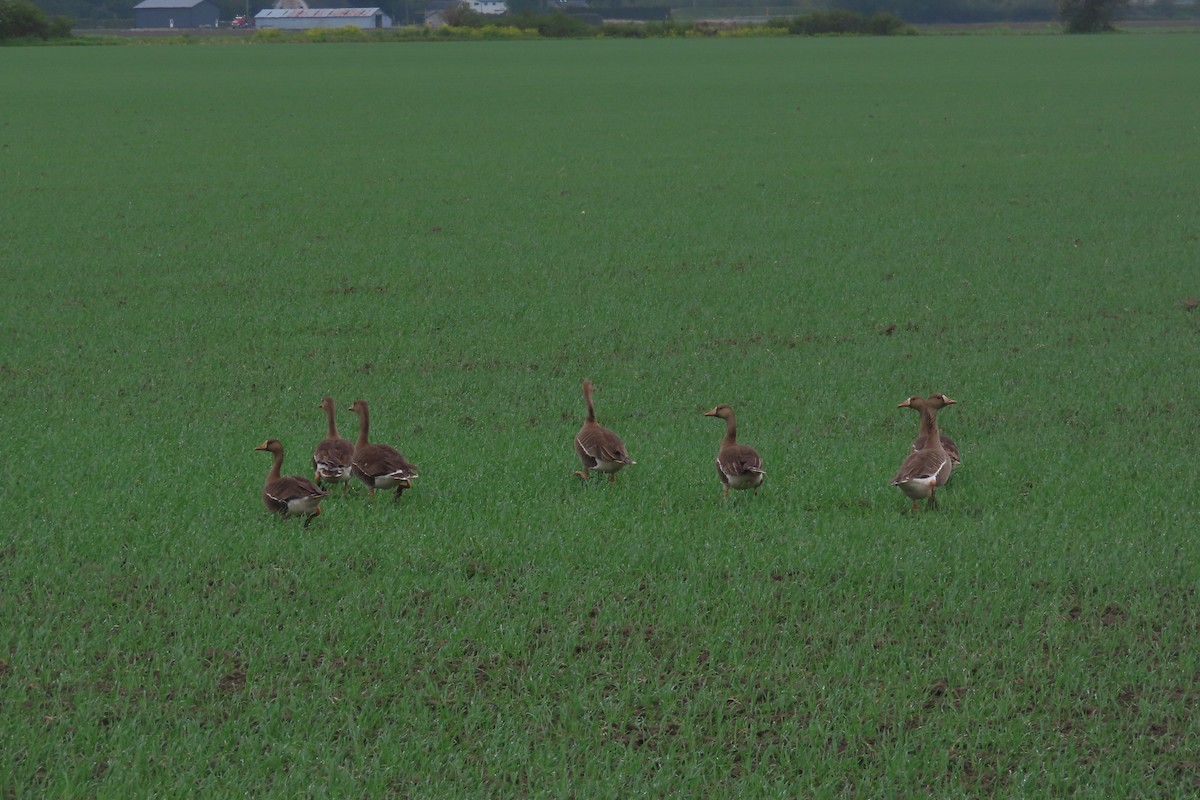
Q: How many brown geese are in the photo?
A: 7